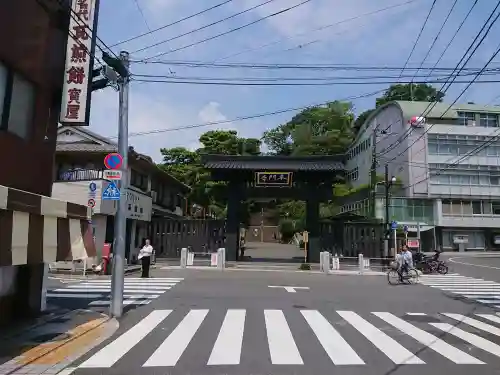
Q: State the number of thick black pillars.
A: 2